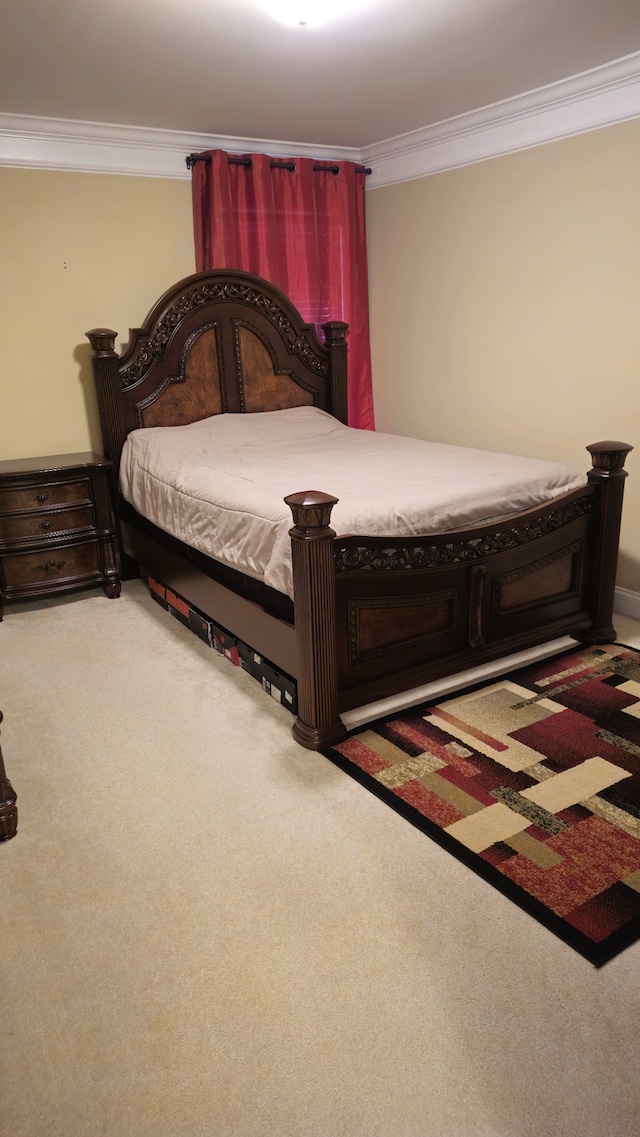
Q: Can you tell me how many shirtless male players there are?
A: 0